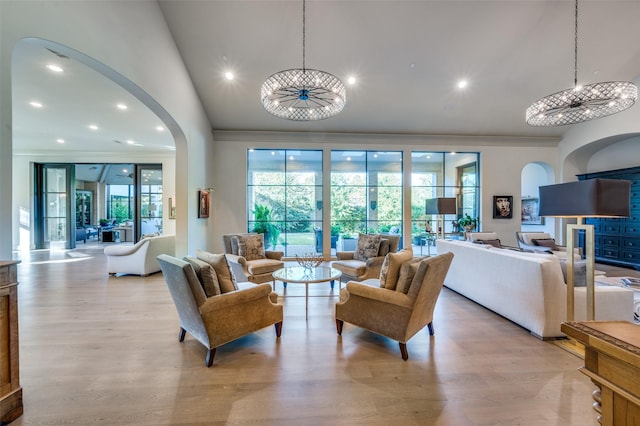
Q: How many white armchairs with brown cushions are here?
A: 2